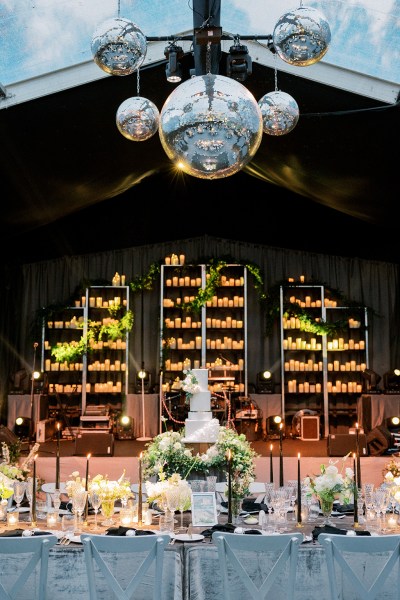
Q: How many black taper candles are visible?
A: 10